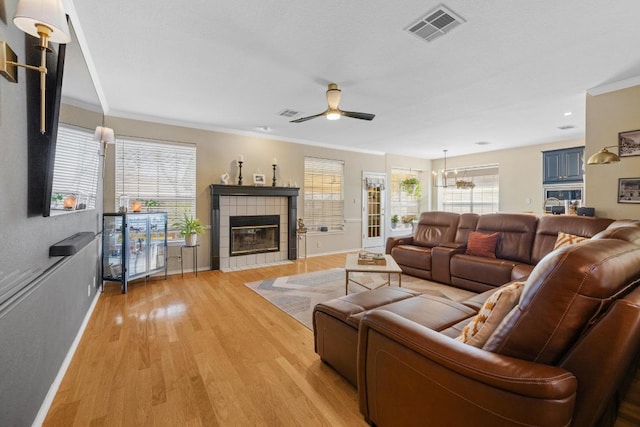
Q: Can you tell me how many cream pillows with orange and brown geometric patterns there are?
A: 2